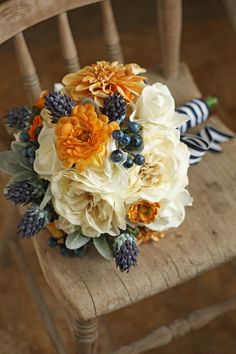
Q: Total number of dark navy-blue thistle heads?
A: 6